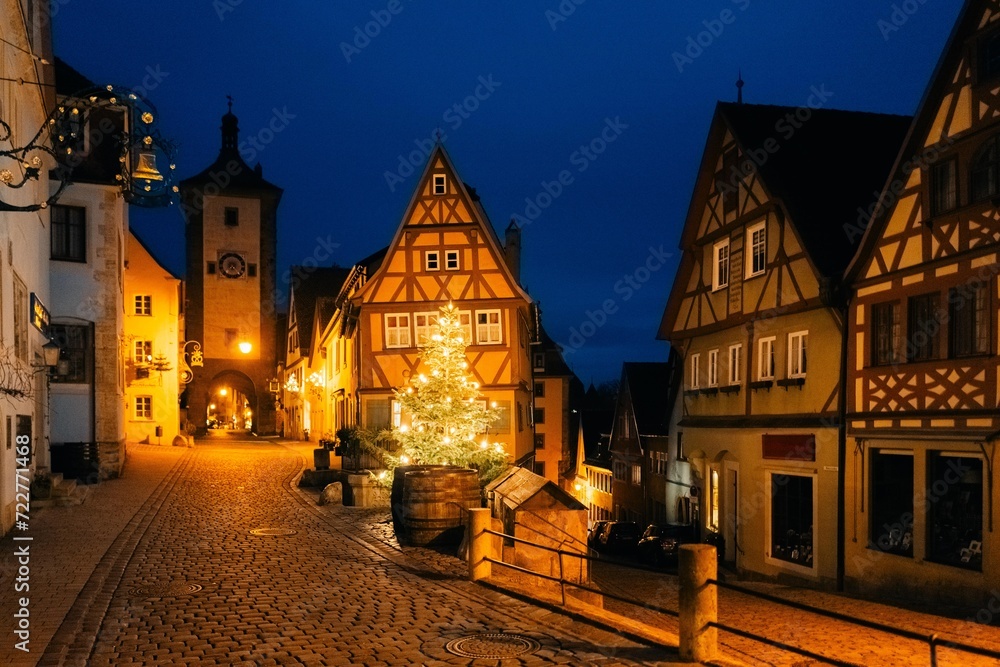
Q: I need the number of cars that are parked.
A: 3